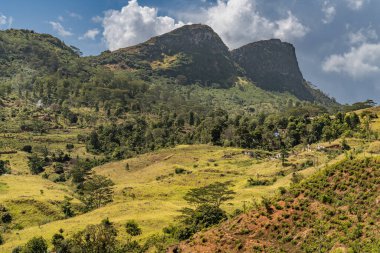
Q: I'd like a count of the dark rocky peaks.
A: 2